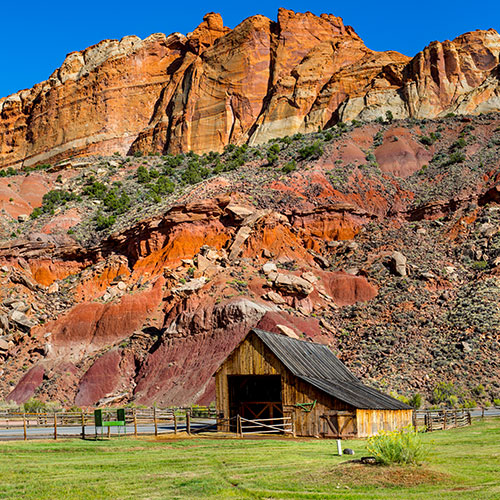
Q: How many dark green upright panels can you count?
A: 2